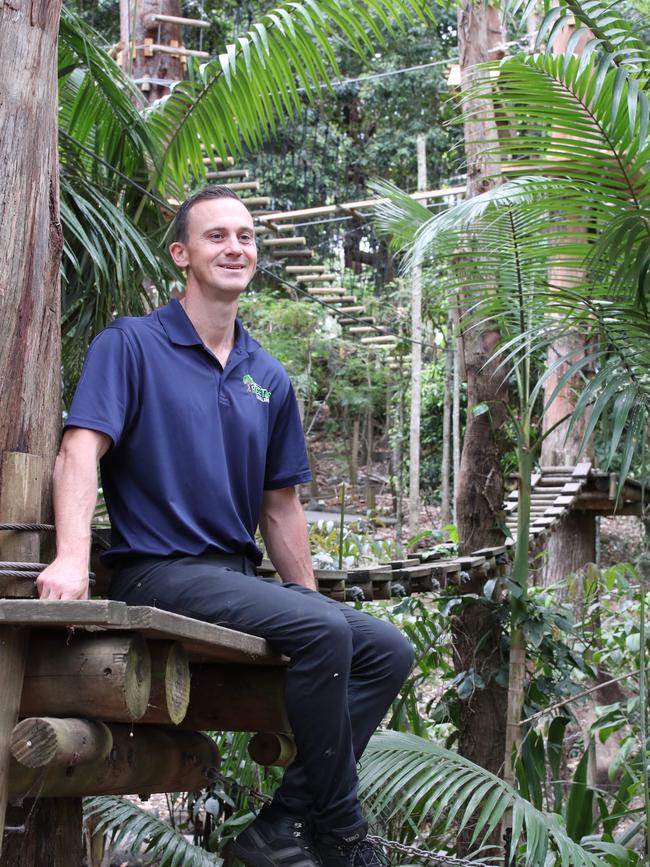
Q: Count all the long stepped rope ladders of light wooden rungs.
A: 1